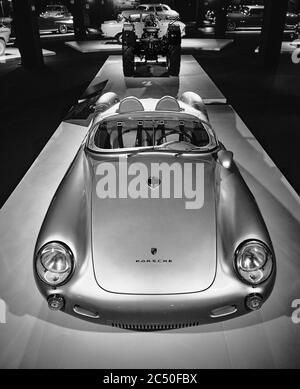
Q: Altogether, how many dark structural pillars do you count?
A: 4